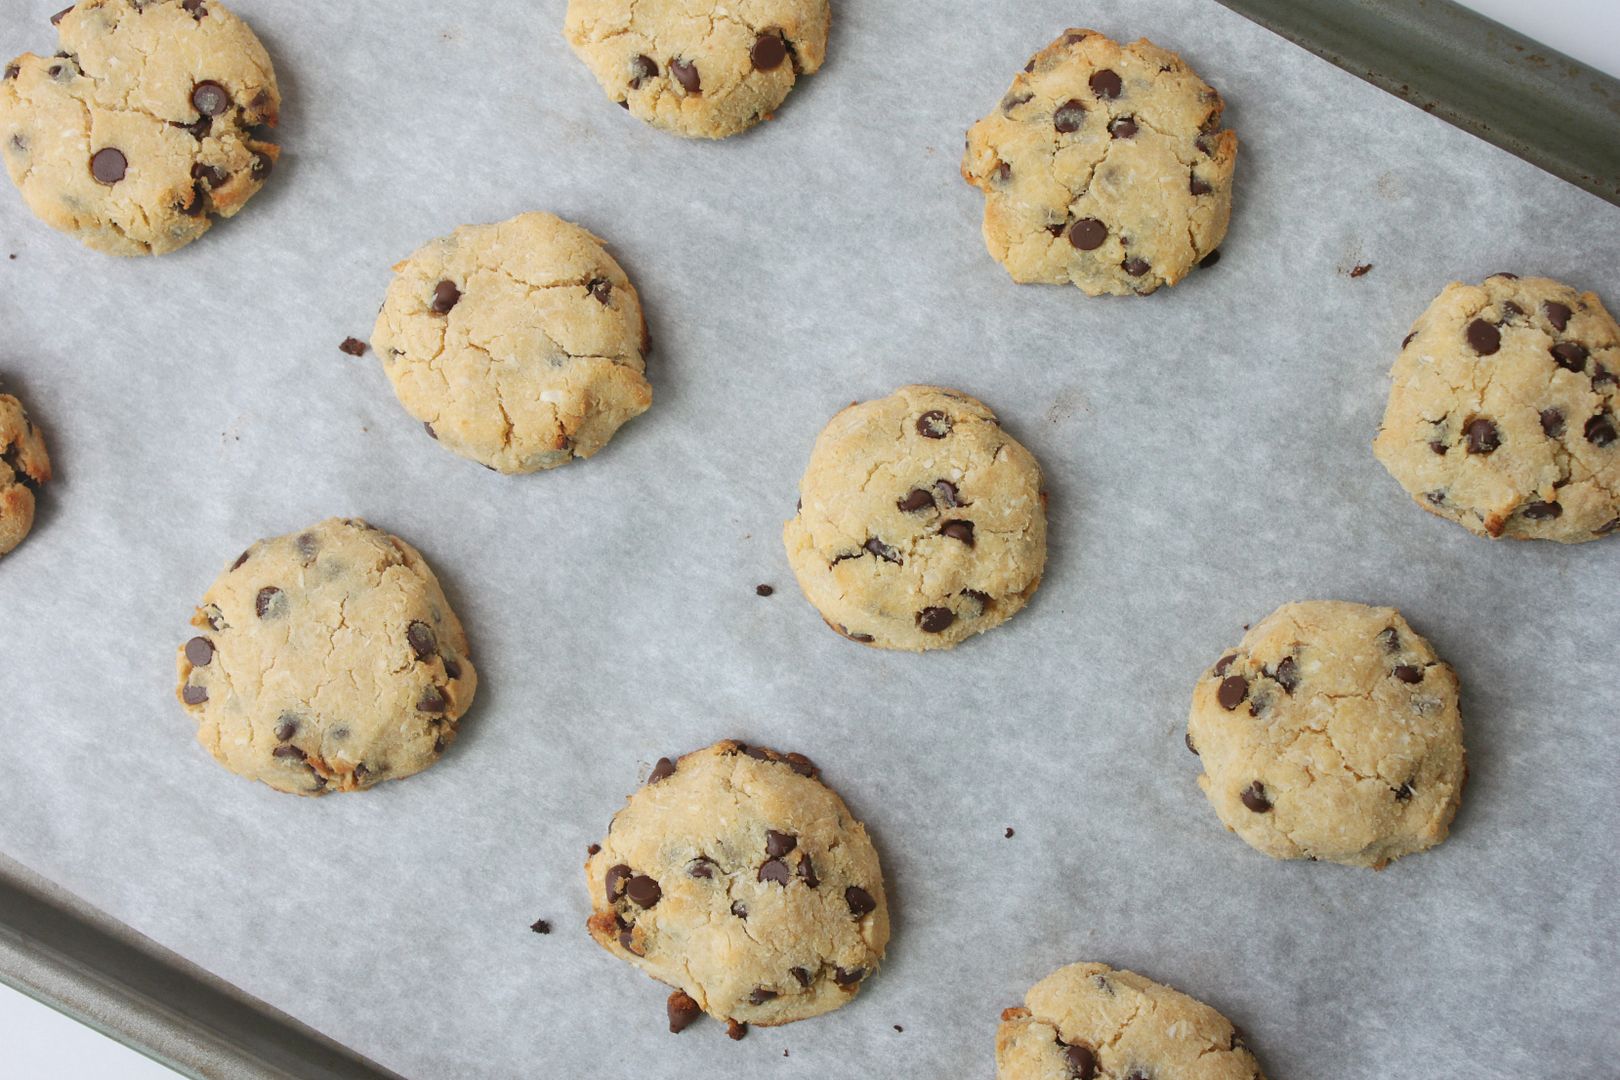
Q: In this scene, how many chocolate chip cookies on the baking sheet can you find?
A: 11